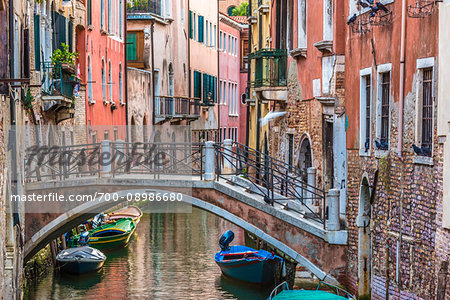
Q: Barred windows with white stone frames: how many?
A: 3